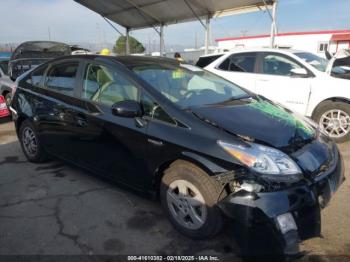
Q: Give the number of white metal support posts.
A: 4